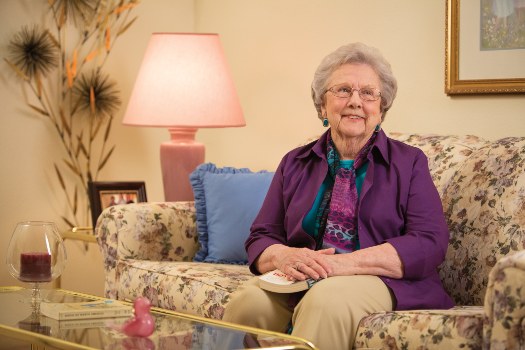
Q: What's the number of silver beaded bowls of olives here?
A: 0